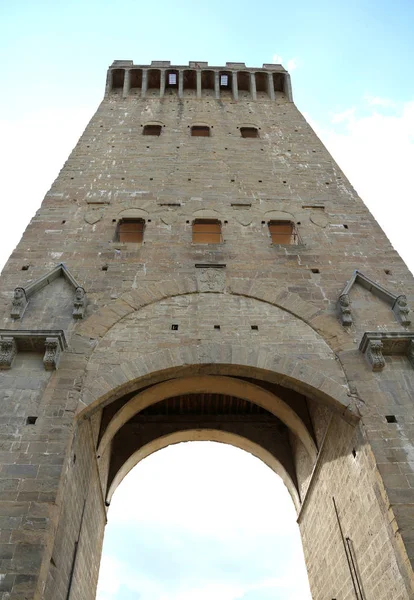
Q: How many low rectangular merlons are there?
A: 5